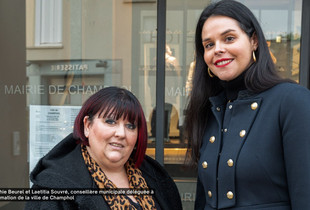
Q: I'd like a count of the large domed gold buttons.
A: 7